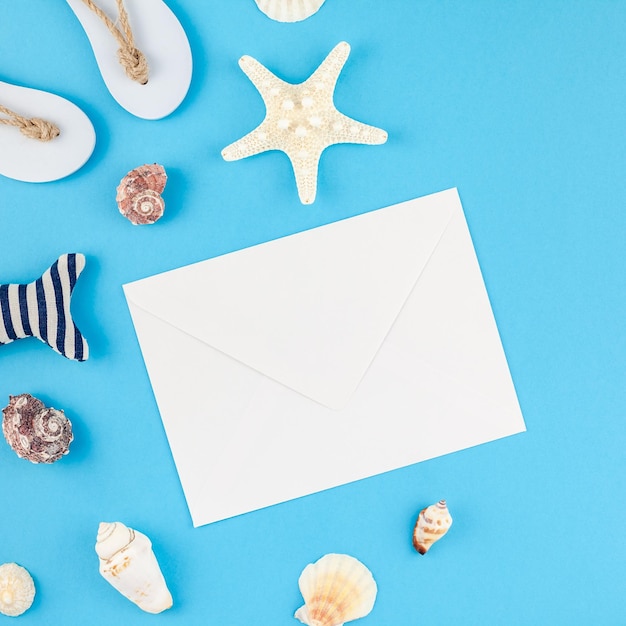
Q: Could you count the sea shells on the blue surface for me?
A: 7